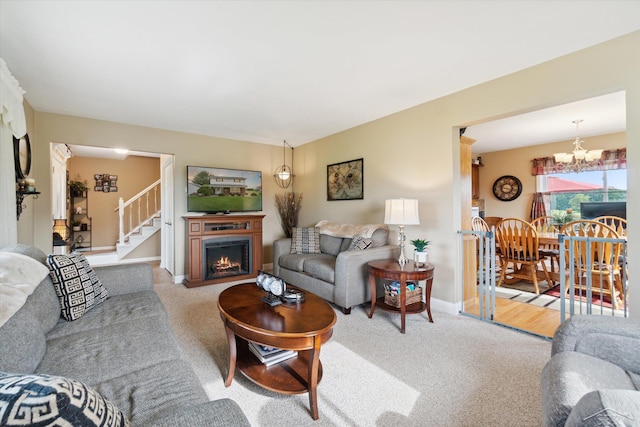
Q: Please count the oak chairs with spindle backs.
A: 5